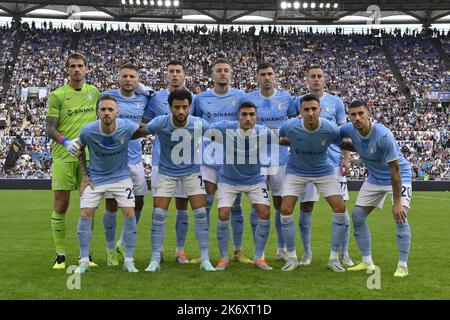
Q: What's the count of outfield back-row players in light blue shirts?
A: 5